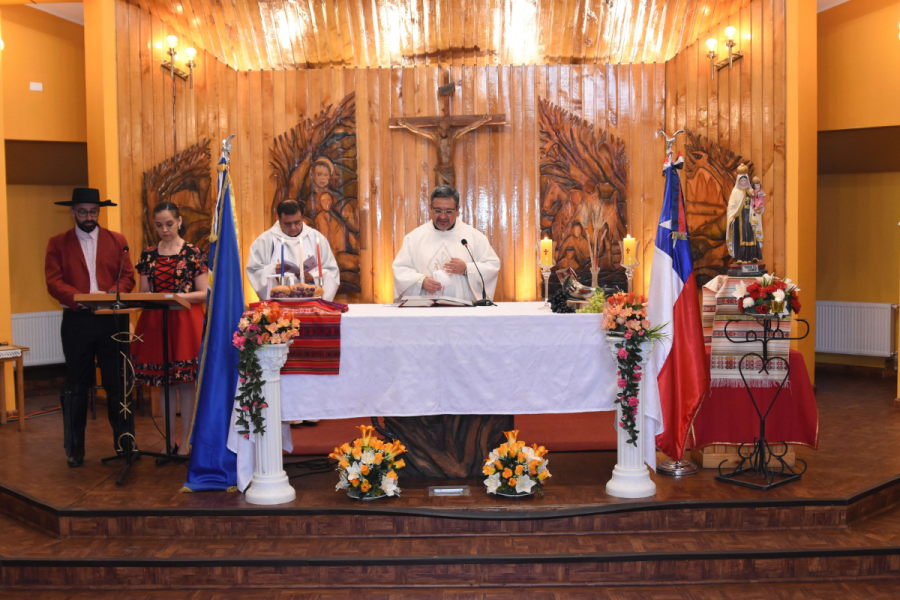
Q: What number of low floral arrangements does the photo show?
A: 2